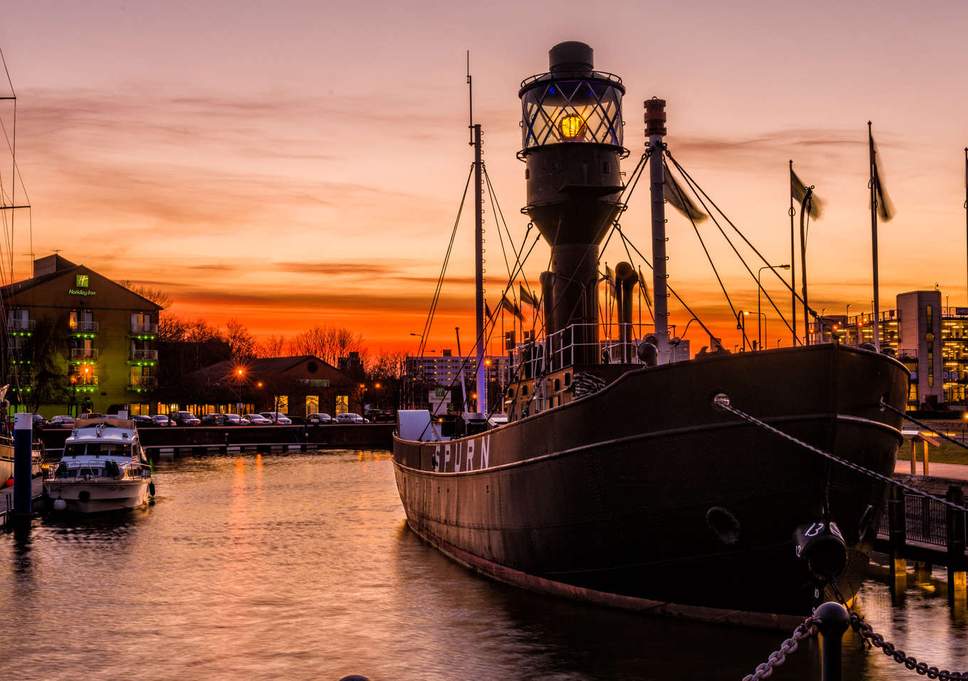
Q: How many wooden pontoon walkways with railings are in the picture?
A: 1